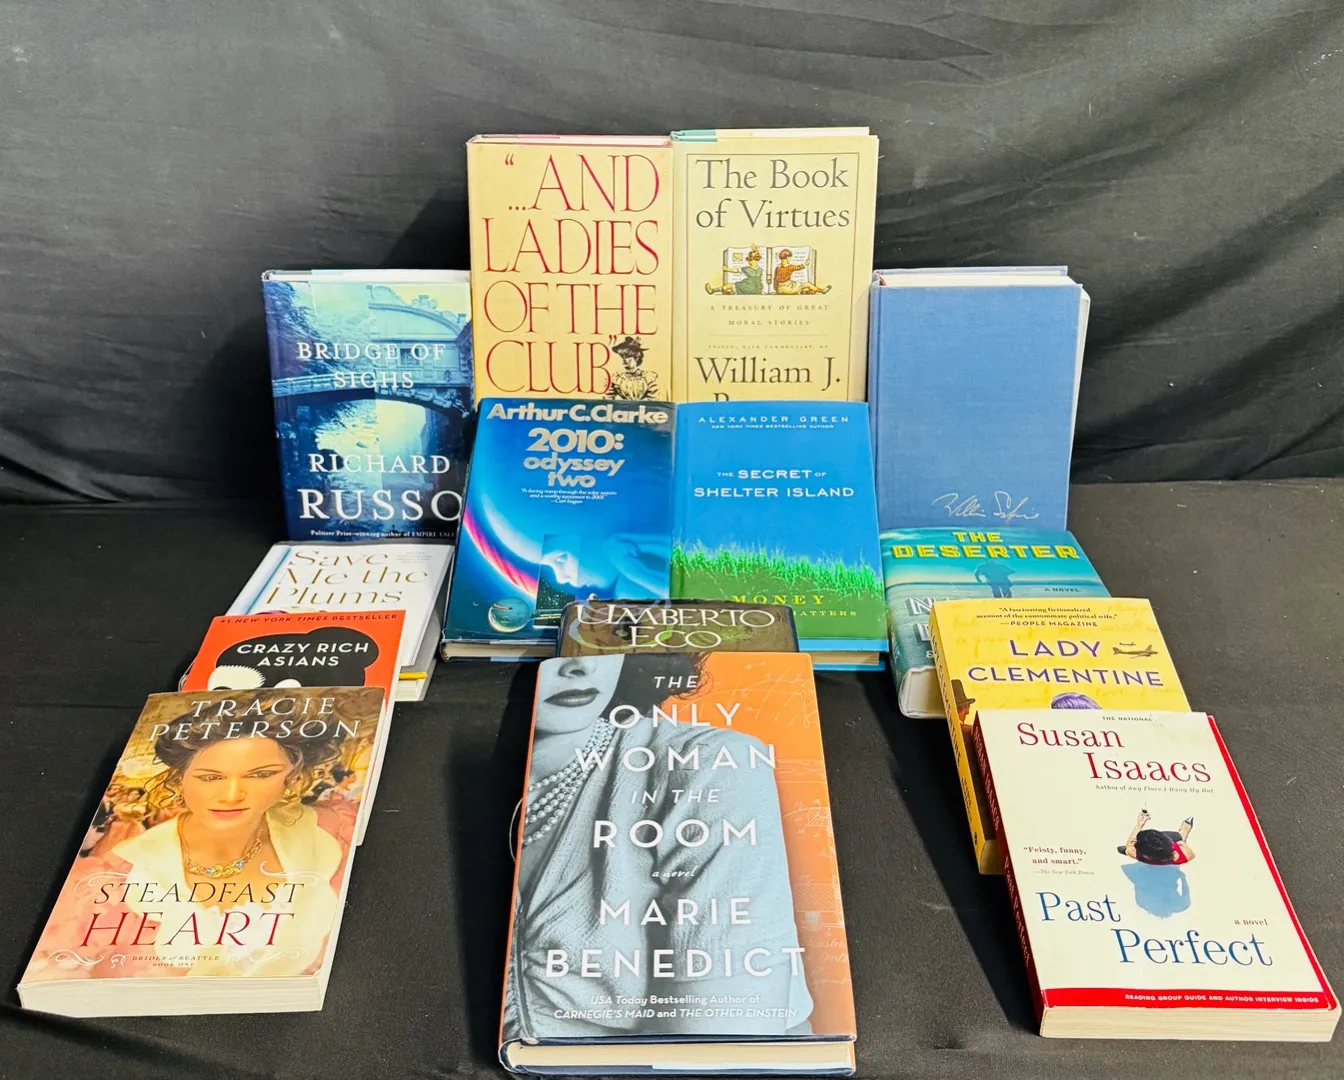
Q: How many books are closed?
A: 14